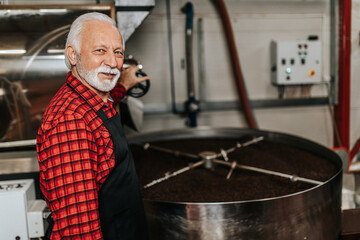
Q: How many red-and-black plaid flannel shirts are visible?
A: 1